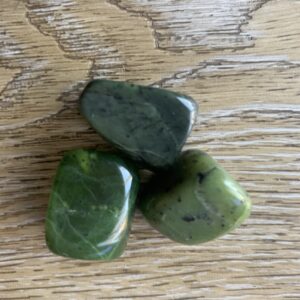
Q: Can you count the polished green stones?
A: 3